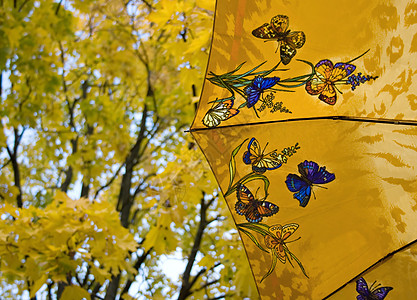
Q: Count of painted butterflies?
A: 9